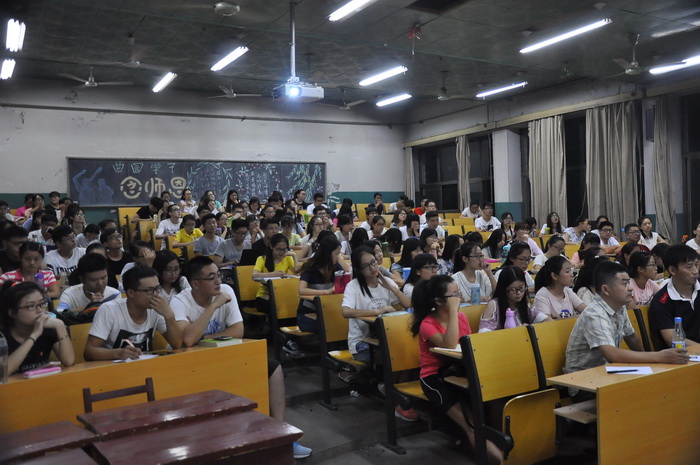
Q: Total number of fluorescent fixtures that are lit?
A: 10